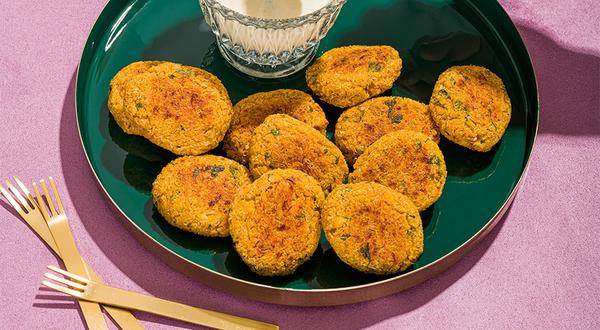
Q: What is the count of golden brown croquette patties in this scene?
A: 11